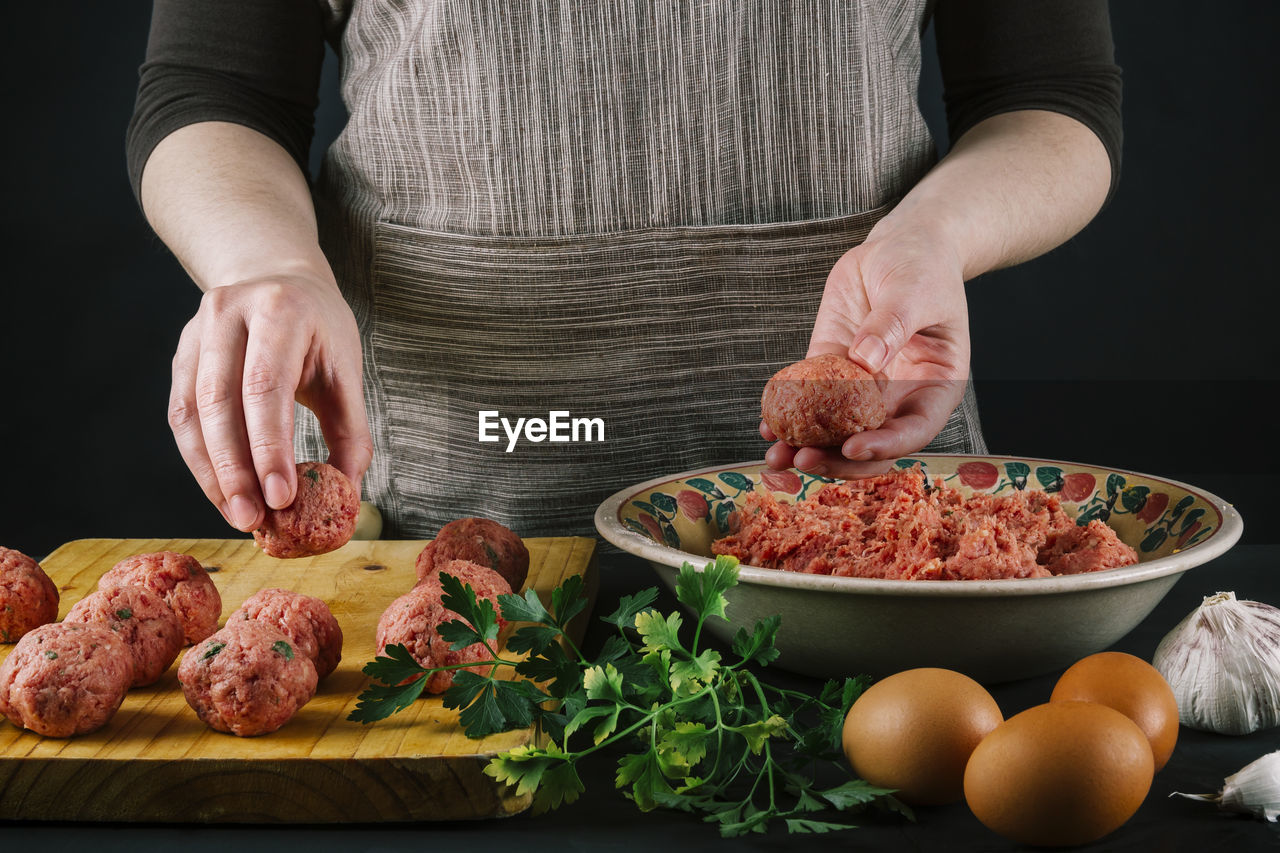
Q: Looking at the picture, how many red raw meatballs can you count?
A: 11